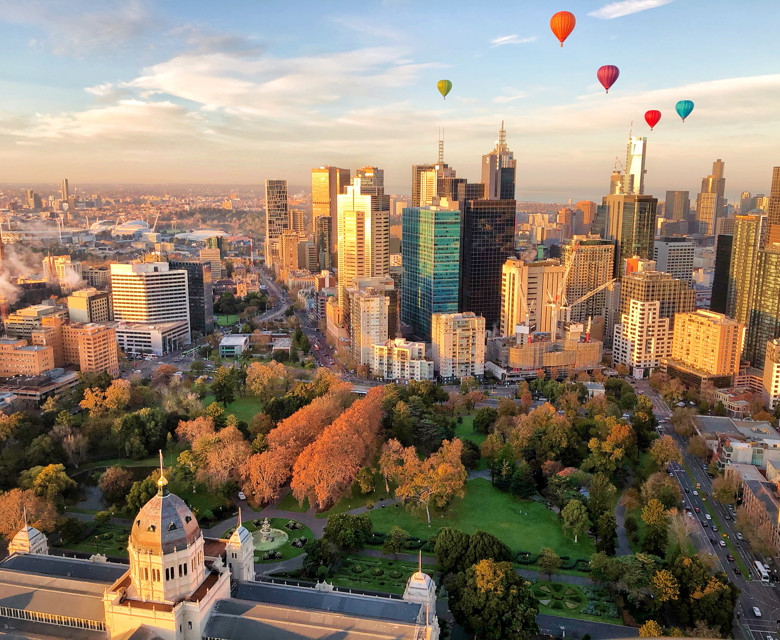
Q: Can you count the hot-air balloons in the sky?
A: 5